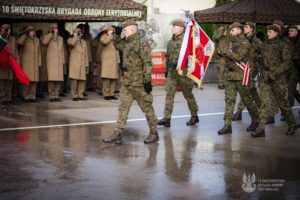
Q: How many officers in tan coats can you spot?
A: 5